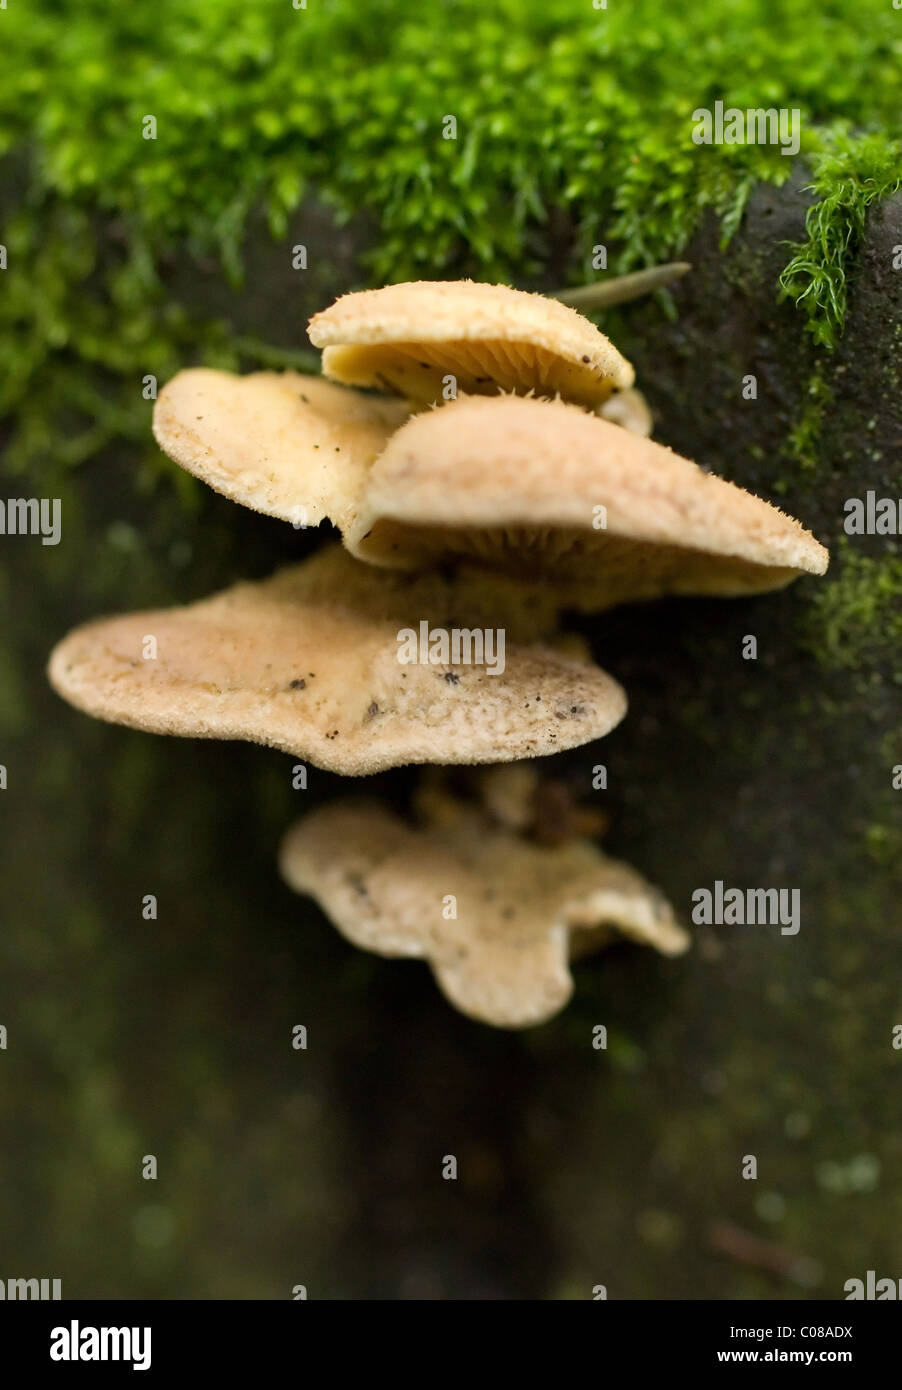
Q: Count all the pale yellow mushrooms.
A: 5